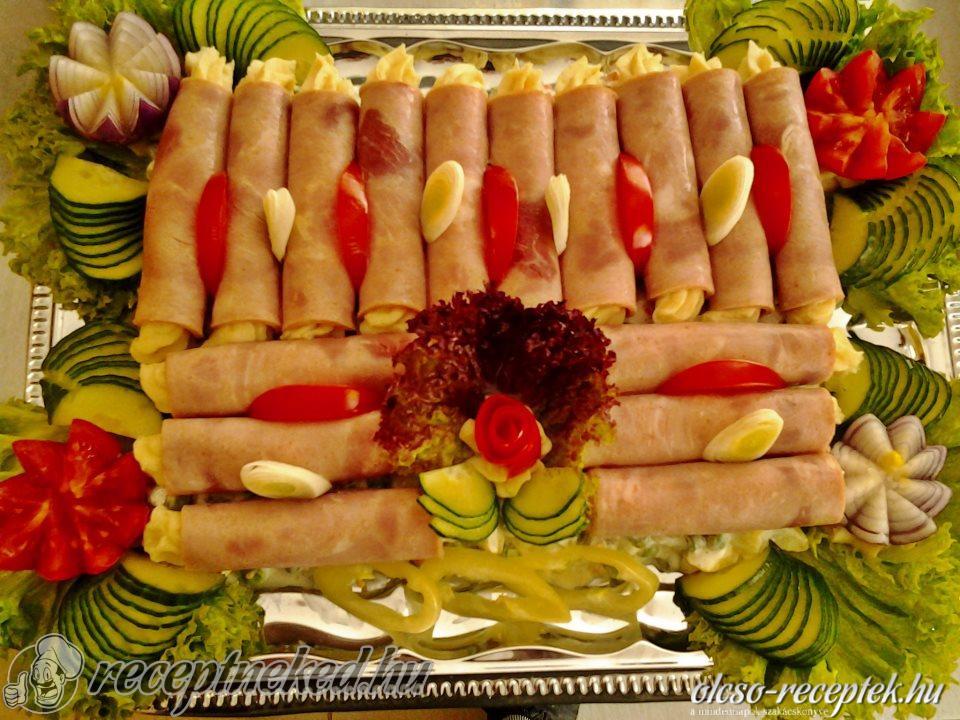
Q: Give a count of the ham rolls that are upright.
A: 10